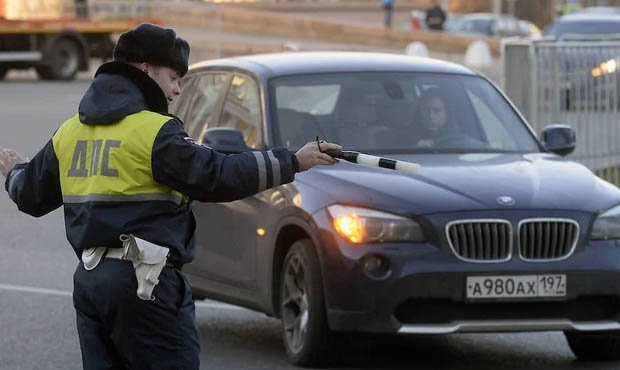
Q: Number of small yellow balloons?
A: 0